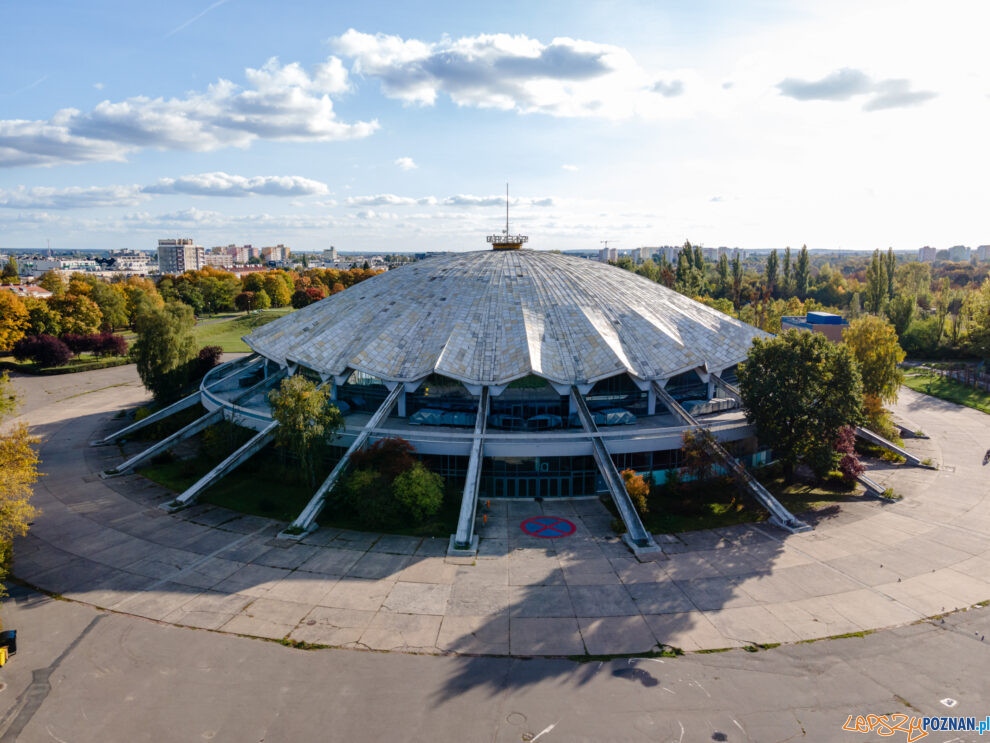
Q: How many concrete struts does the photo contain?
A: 10